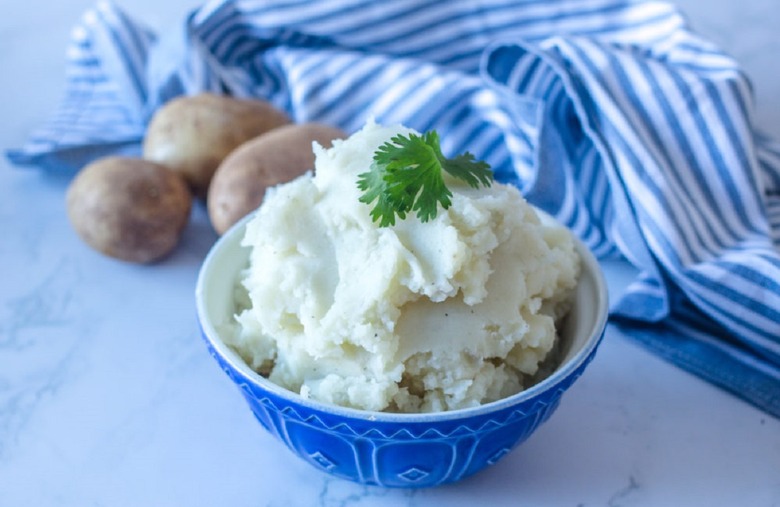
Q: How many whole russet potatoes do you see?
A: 3